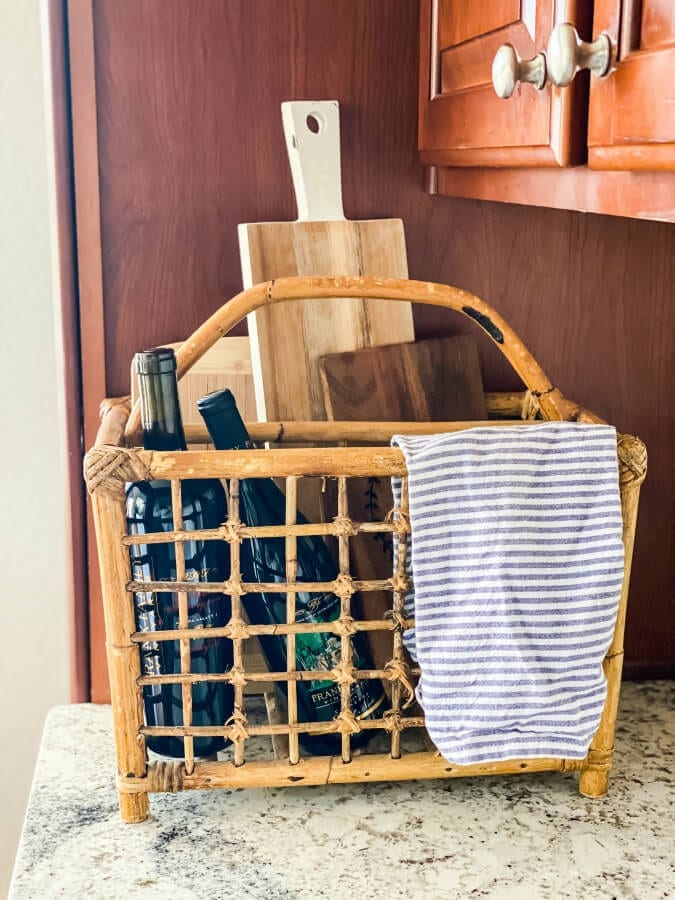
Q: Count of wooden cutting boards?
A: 3